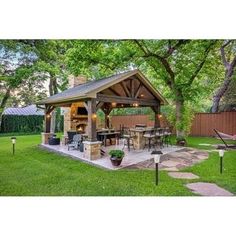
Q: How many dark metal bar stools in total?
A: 4